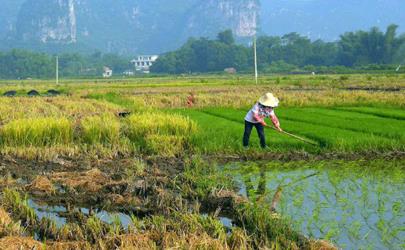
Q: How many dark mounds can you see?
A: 3